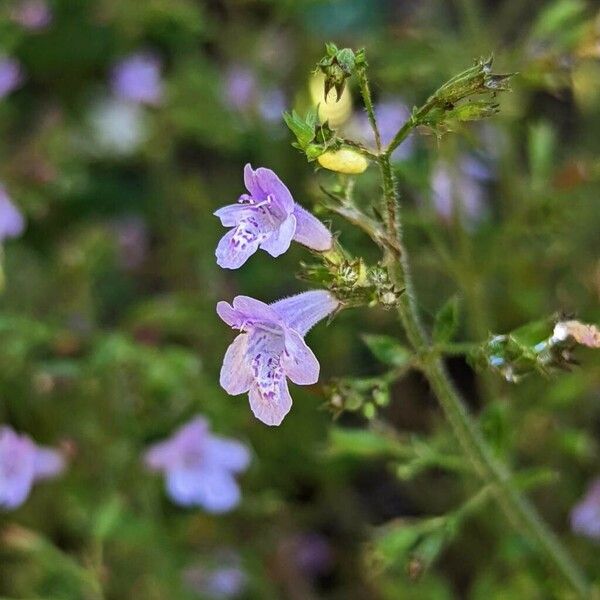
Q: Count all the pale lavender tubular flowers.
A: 2